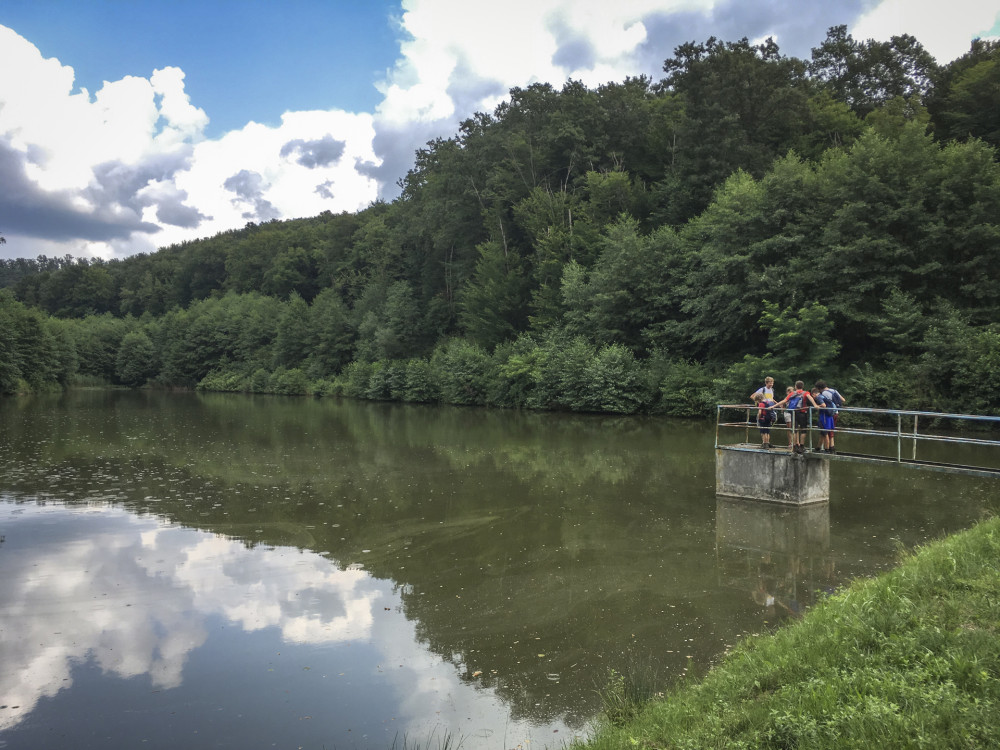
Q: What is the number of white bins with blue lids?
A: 0